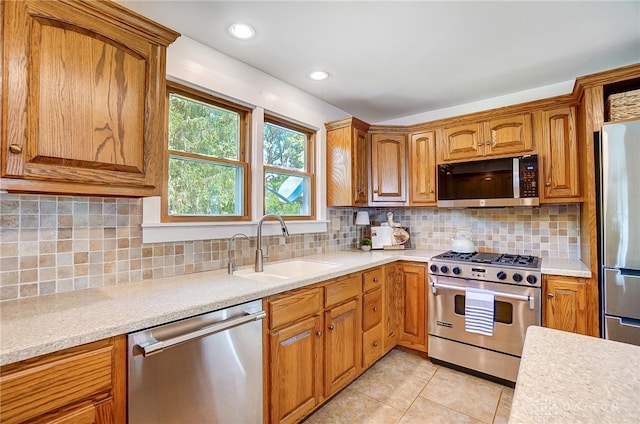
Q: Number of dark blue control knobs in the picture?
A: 6